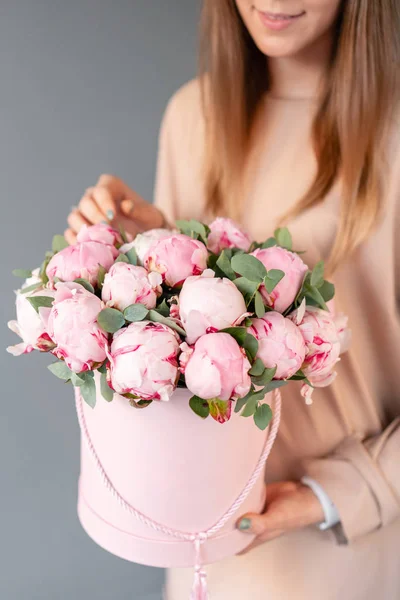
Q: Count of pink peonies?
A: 14